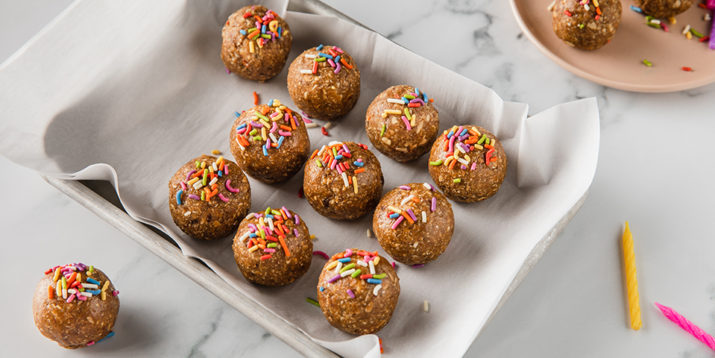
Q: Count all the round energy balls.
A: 13